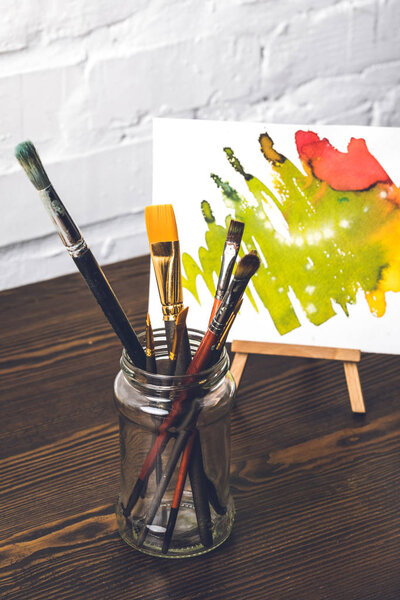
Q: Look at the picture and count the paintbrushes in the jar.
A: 7